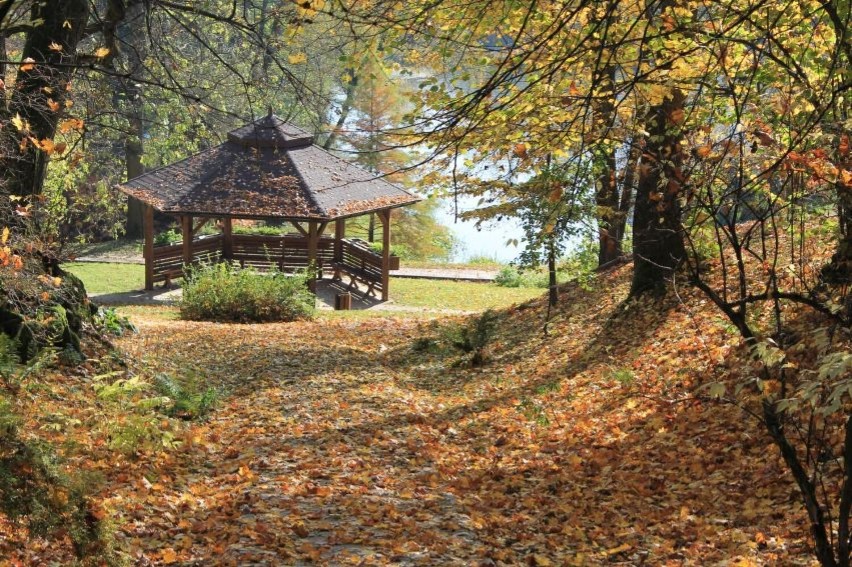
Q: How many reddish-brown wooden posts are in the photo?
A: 6